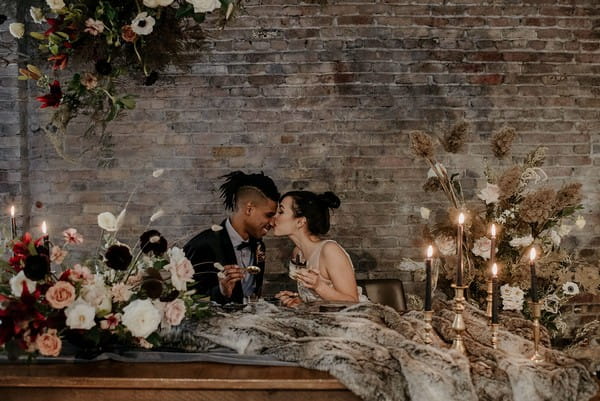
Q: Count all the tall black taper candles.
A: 7